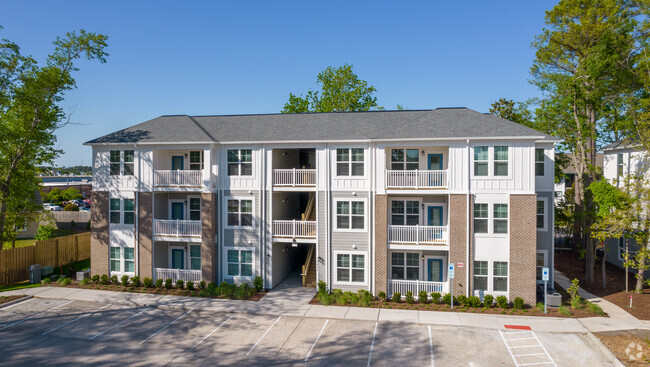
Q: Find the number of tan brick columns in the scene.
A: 6